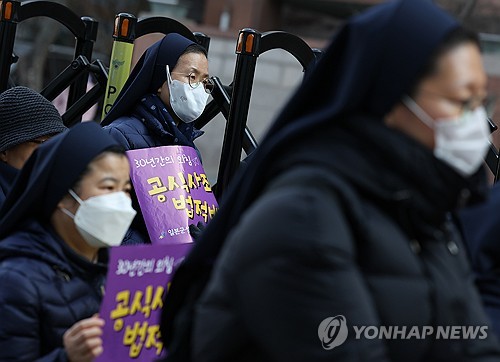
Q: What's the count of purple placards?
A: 2